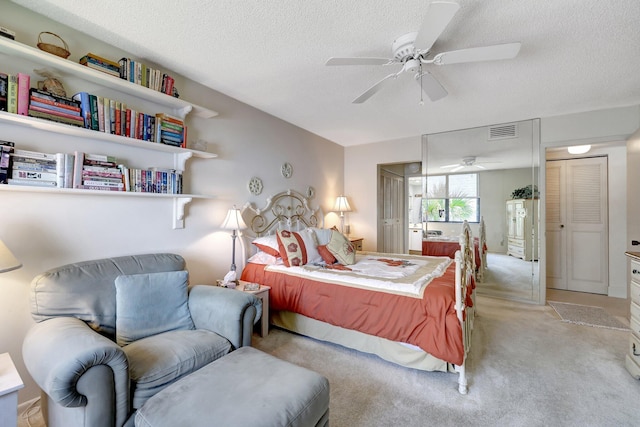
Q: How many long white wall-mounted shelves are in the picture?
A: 3